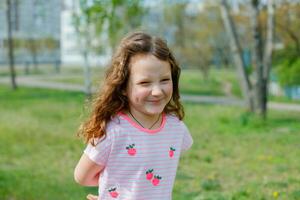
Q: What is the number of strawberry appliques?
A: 5